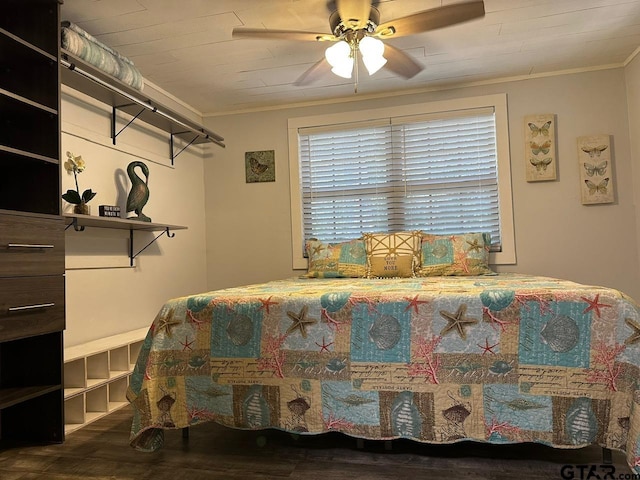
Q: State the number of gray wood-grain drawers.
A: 2